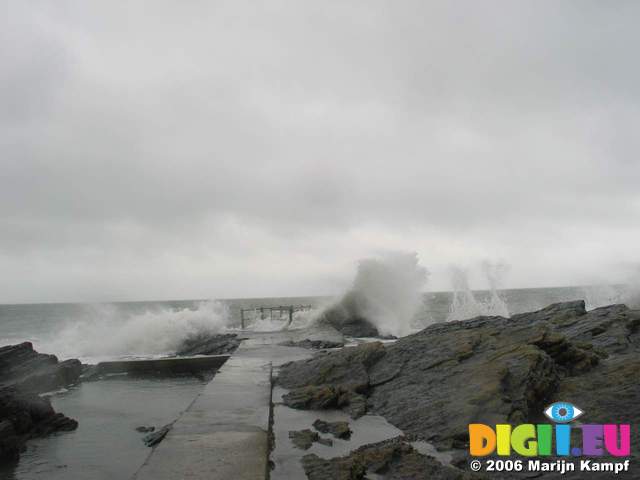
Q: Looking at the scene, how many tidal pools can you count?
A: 2